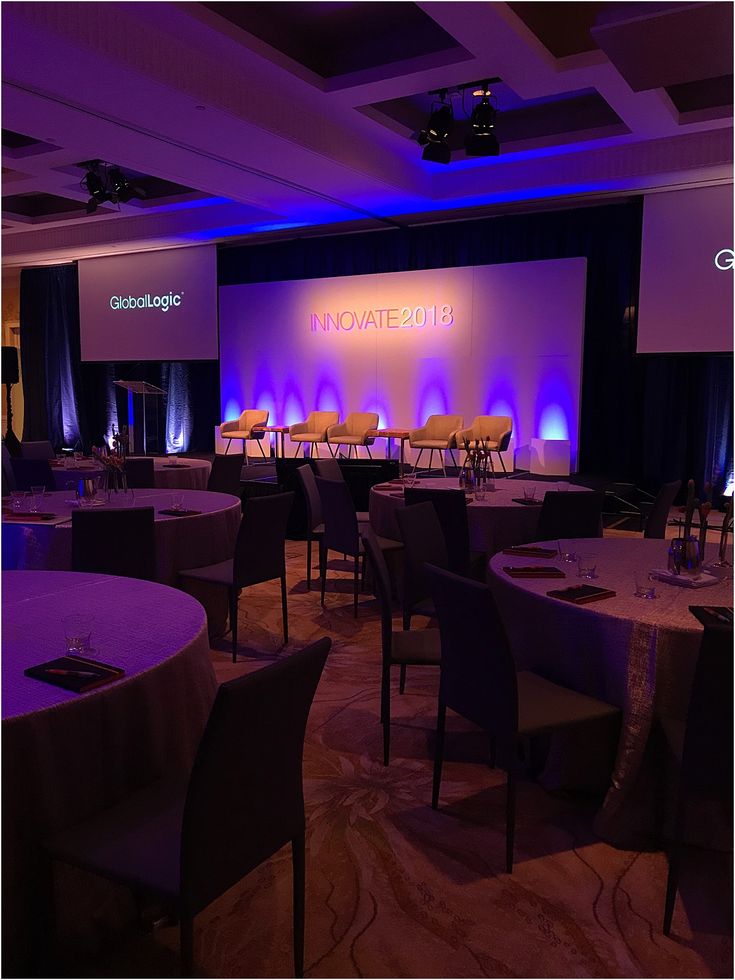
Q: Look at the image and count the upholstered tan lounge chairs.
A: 5